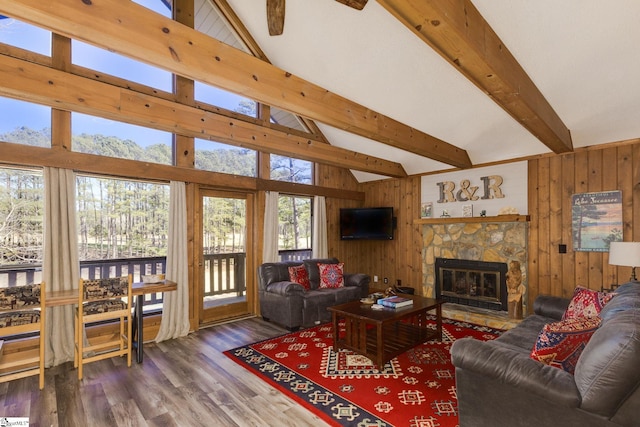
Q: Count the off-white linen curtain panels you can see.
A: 4